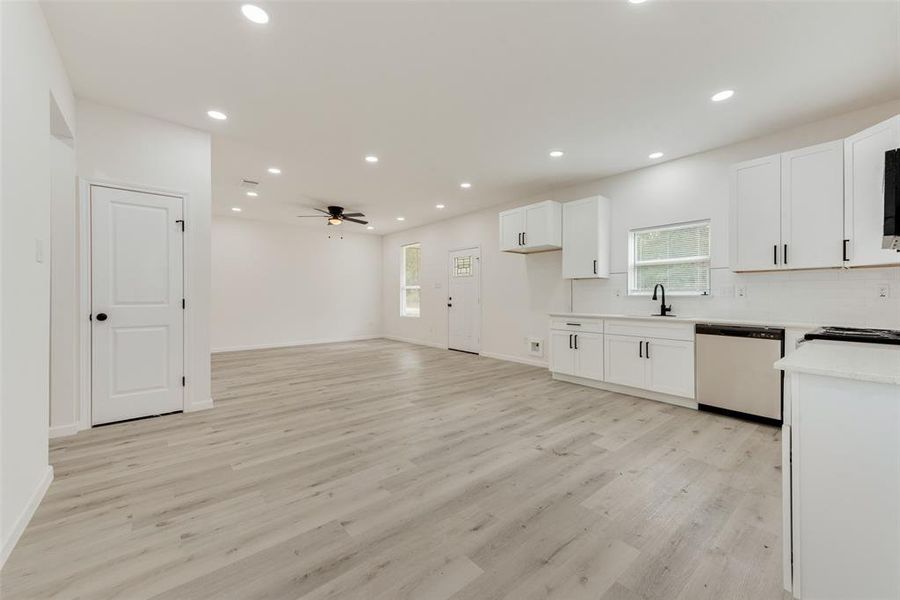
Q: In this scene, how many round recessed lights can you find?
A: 14